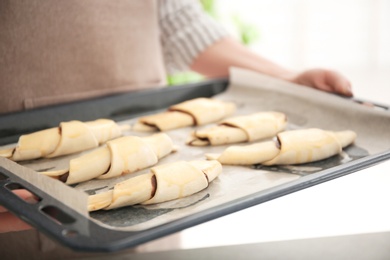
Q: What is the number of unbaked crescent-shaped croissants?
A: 6